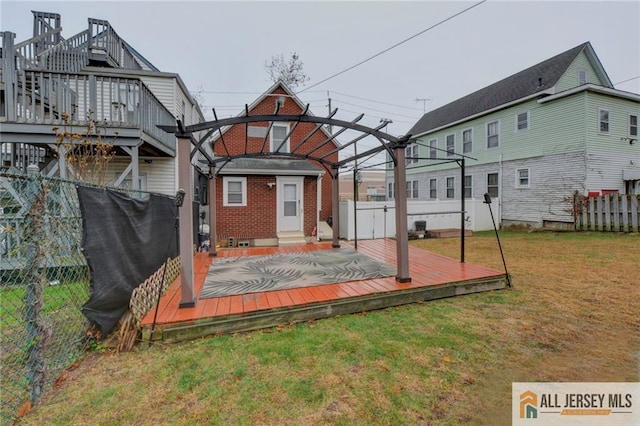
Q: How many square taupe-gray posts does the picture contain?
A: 4